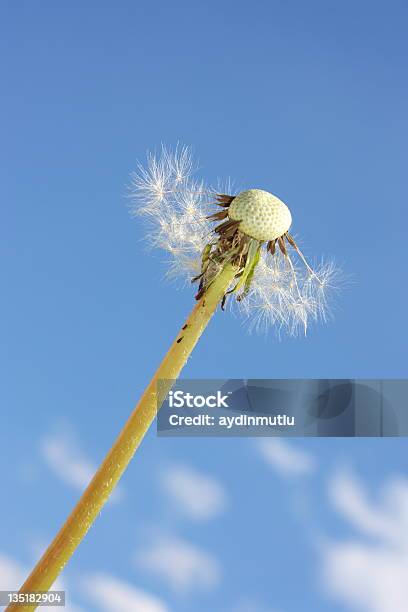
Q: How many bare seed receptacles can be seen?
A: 1